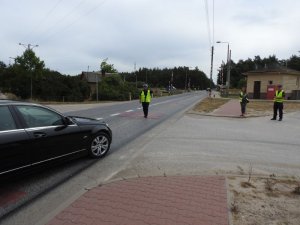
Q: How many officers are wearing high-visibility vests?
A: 3